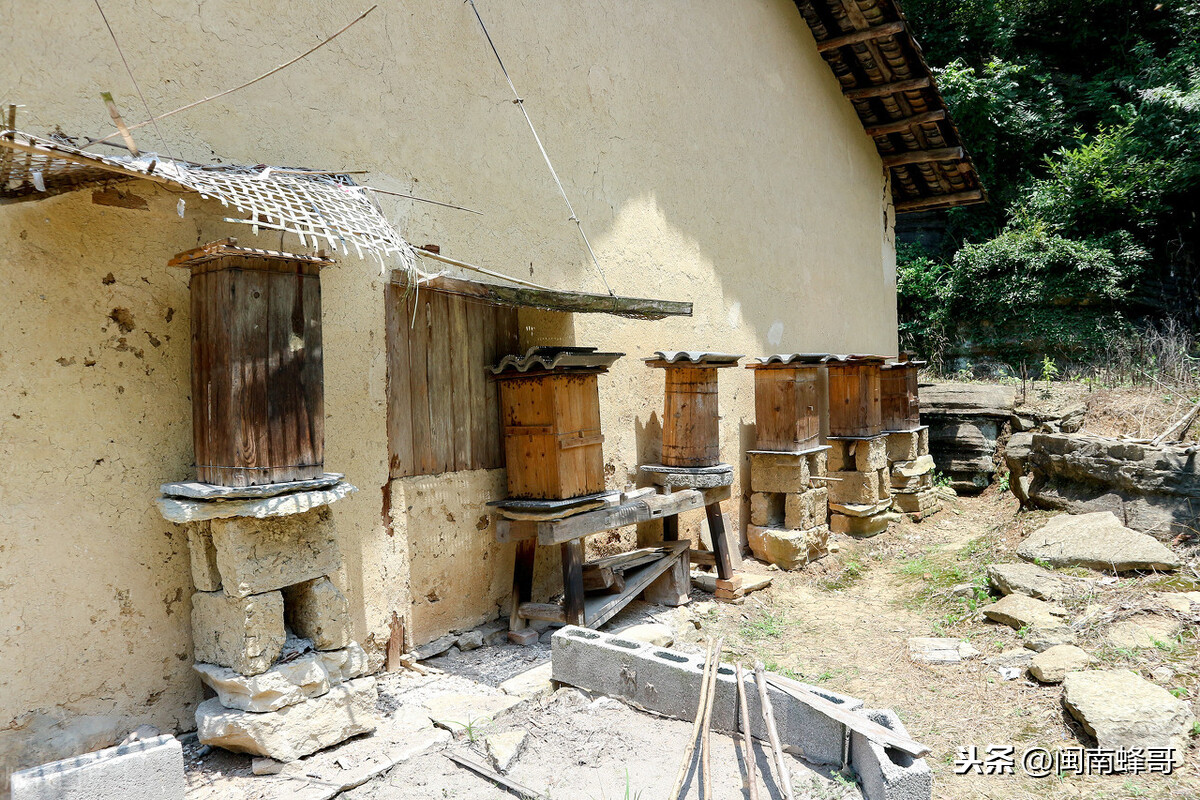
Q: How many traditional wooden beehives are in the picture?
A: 6